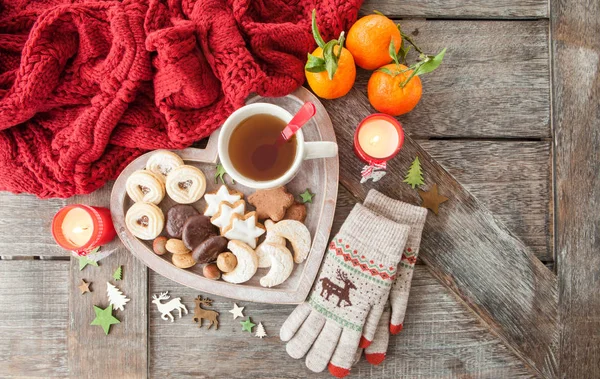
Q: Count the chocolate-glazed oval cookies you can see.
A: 3